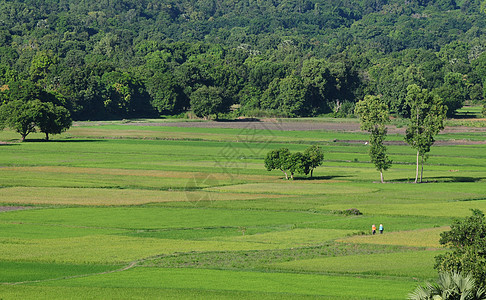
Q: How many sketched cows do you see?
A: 0